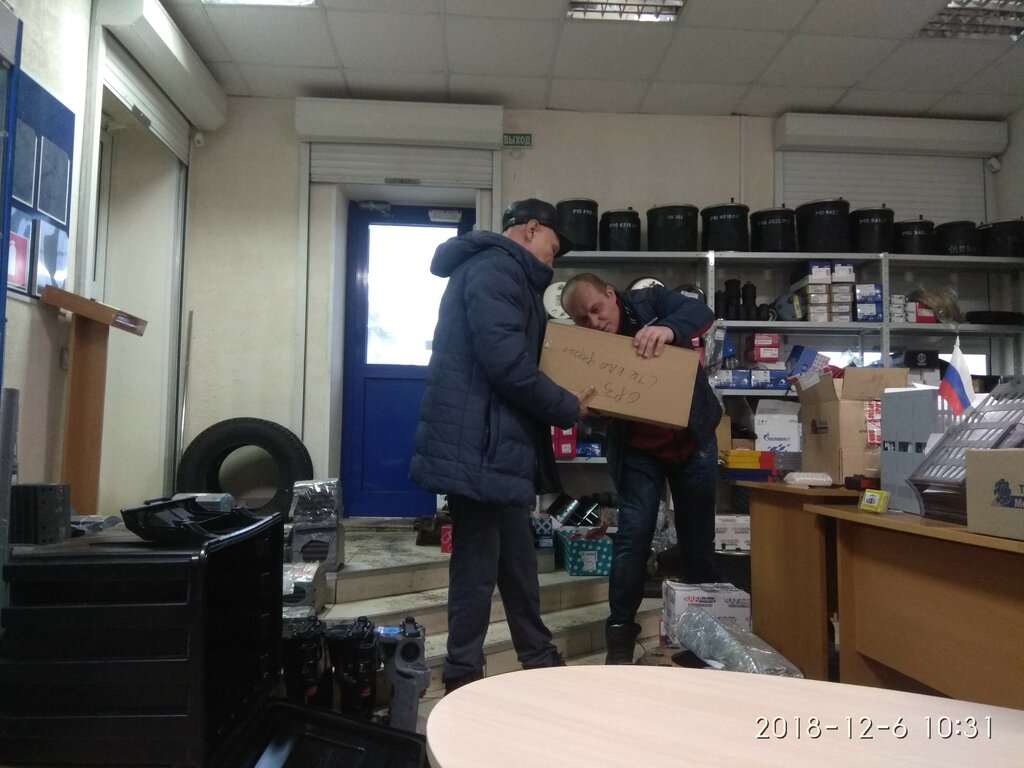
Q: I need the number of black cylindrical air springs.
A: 10